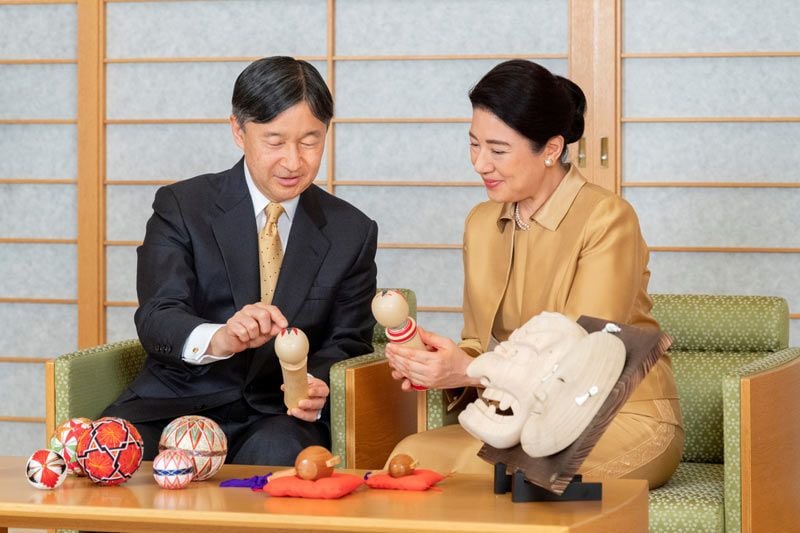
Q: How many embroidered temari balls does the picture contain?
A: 5